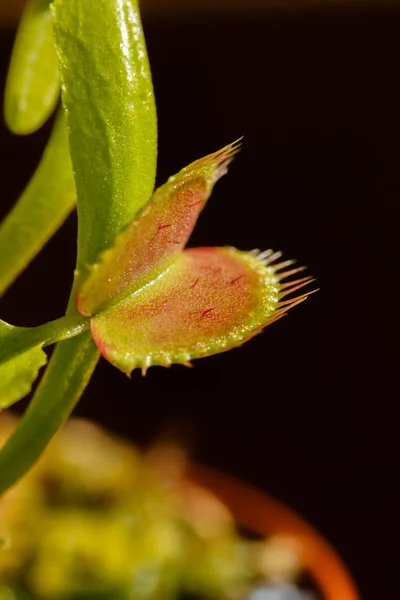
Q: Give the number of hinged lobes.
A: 2